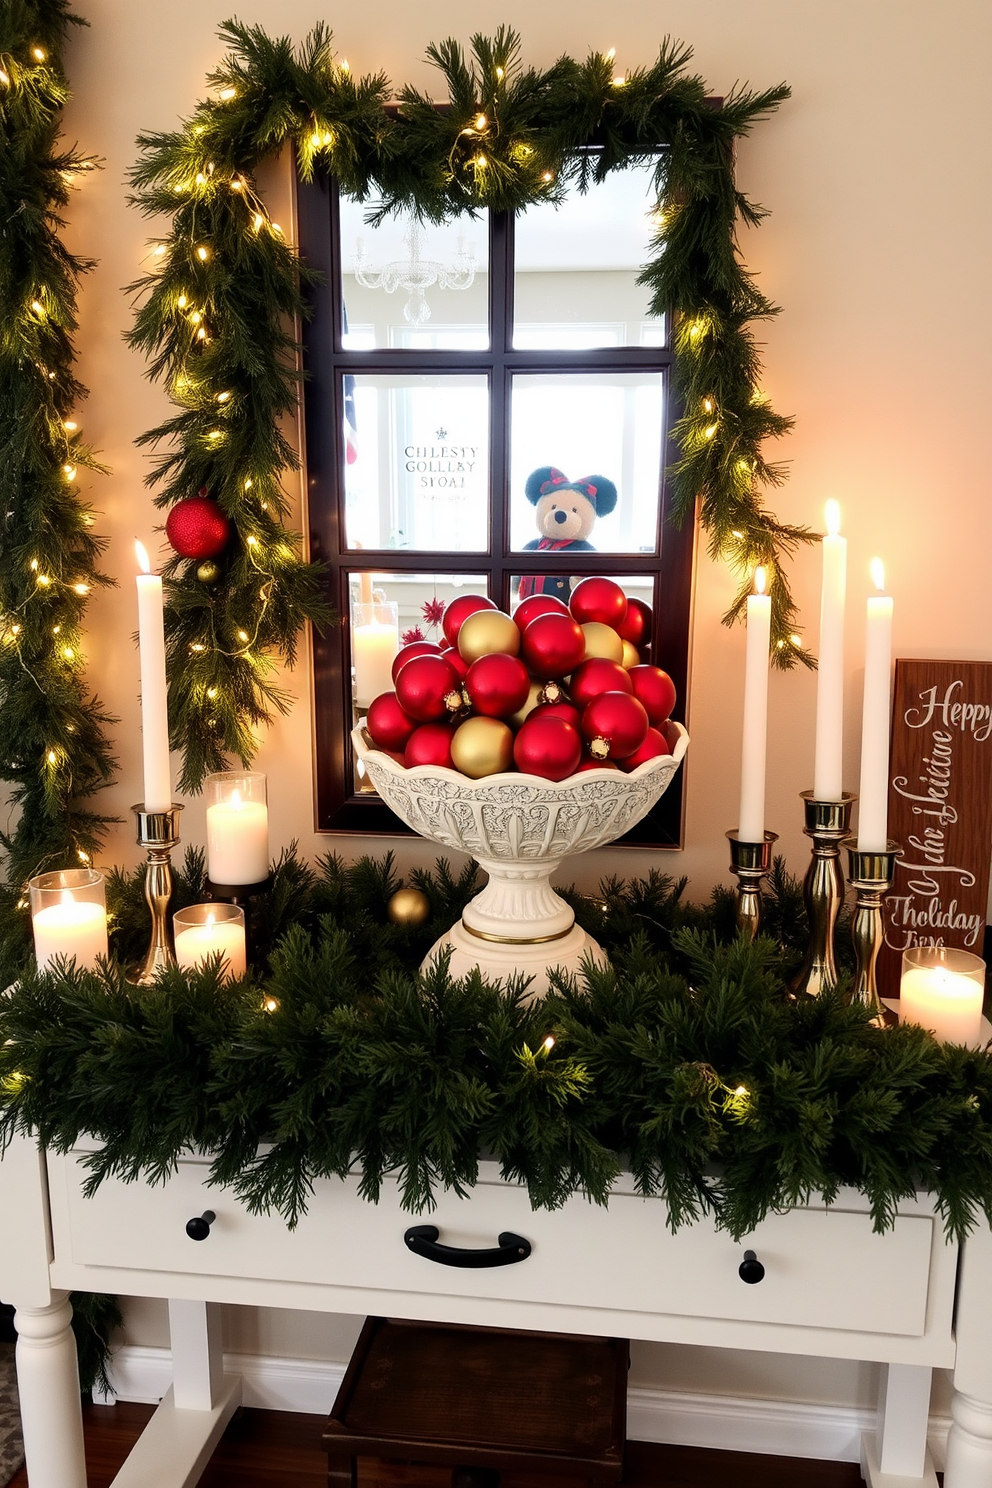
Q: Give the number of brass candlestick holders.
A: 4